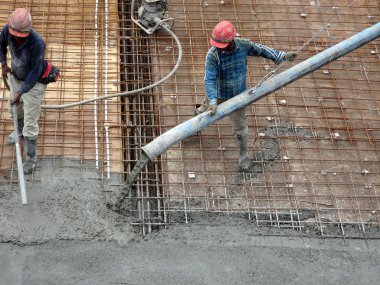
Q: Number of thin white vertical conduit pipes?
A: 2